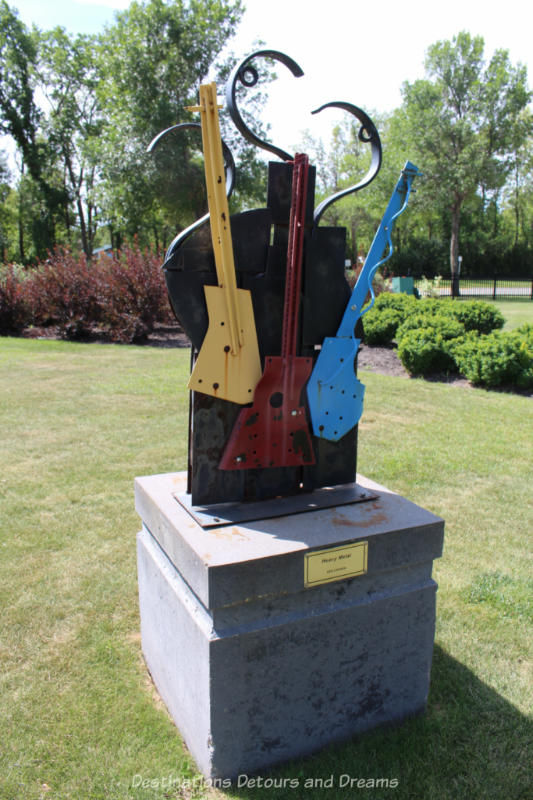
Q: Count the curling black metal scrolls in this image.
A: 3